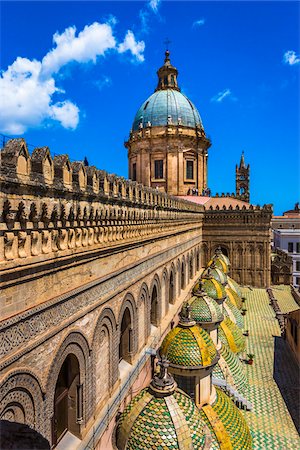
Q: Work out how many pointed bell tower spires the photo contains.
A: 1